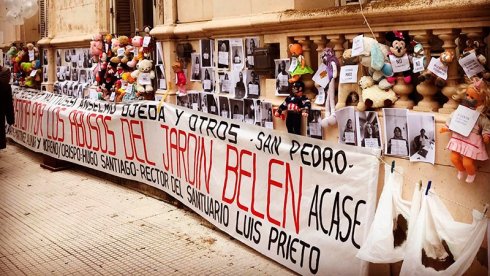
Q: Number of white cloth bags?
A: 2